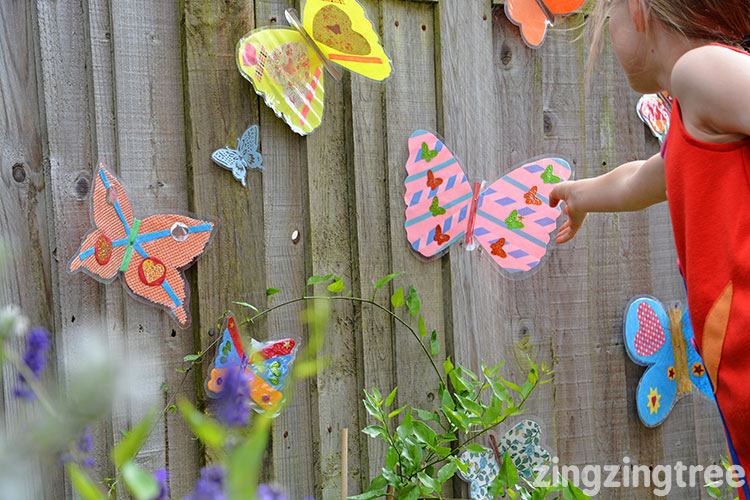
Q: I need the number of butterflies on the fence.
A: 9